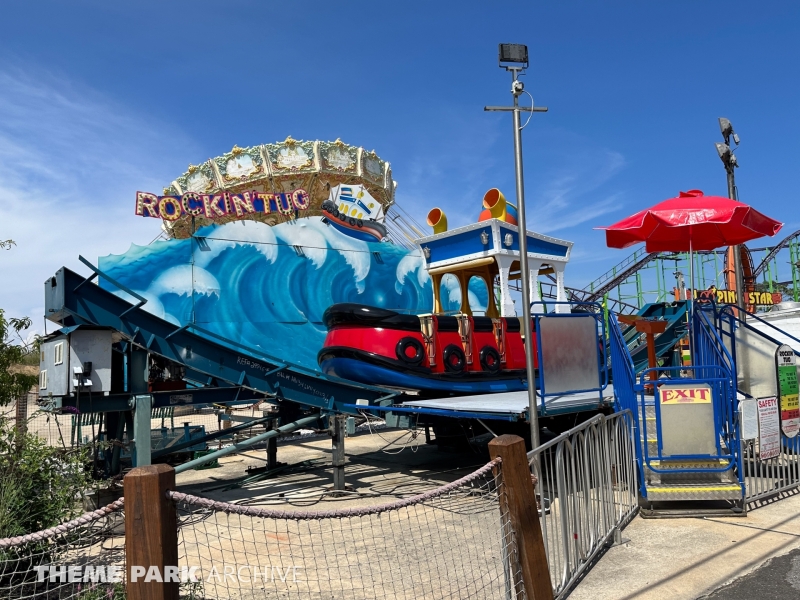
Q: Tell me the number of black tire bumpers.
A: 3